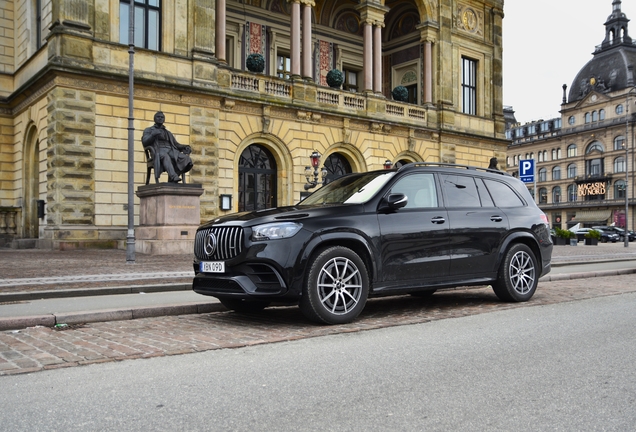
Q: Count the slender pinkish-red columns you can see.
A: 6